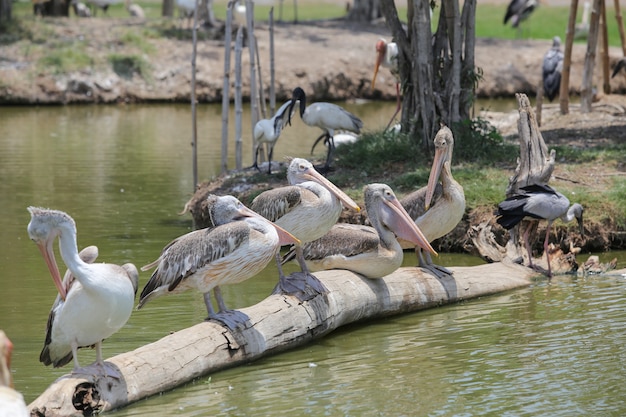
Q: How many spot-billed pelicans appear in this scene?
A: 5